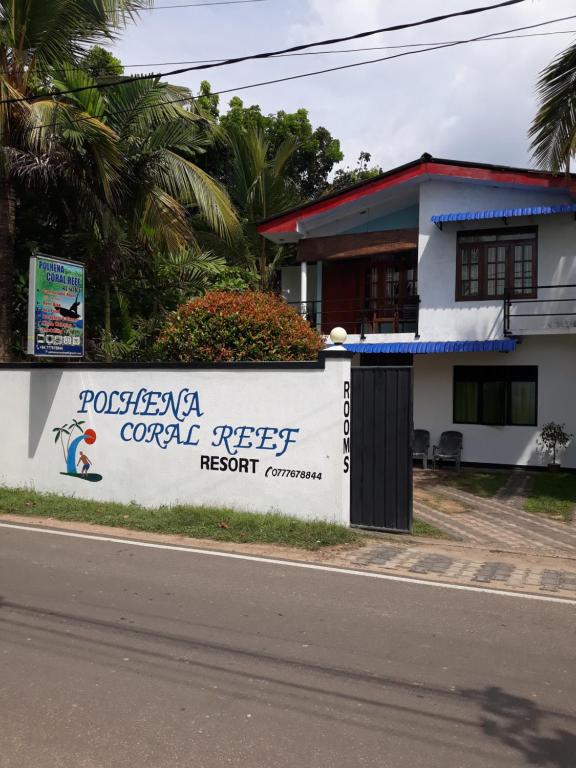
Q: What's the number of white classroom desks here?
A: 0